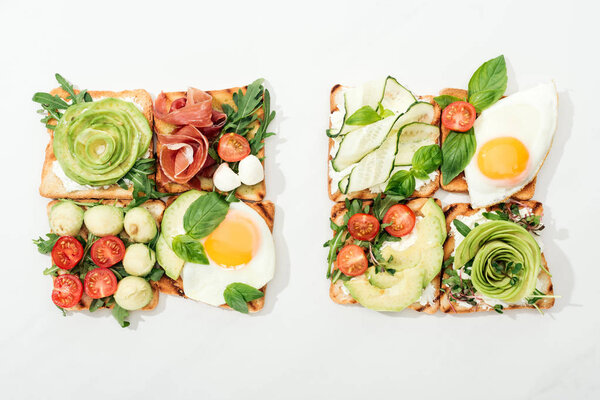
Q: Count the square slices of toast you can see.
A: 8